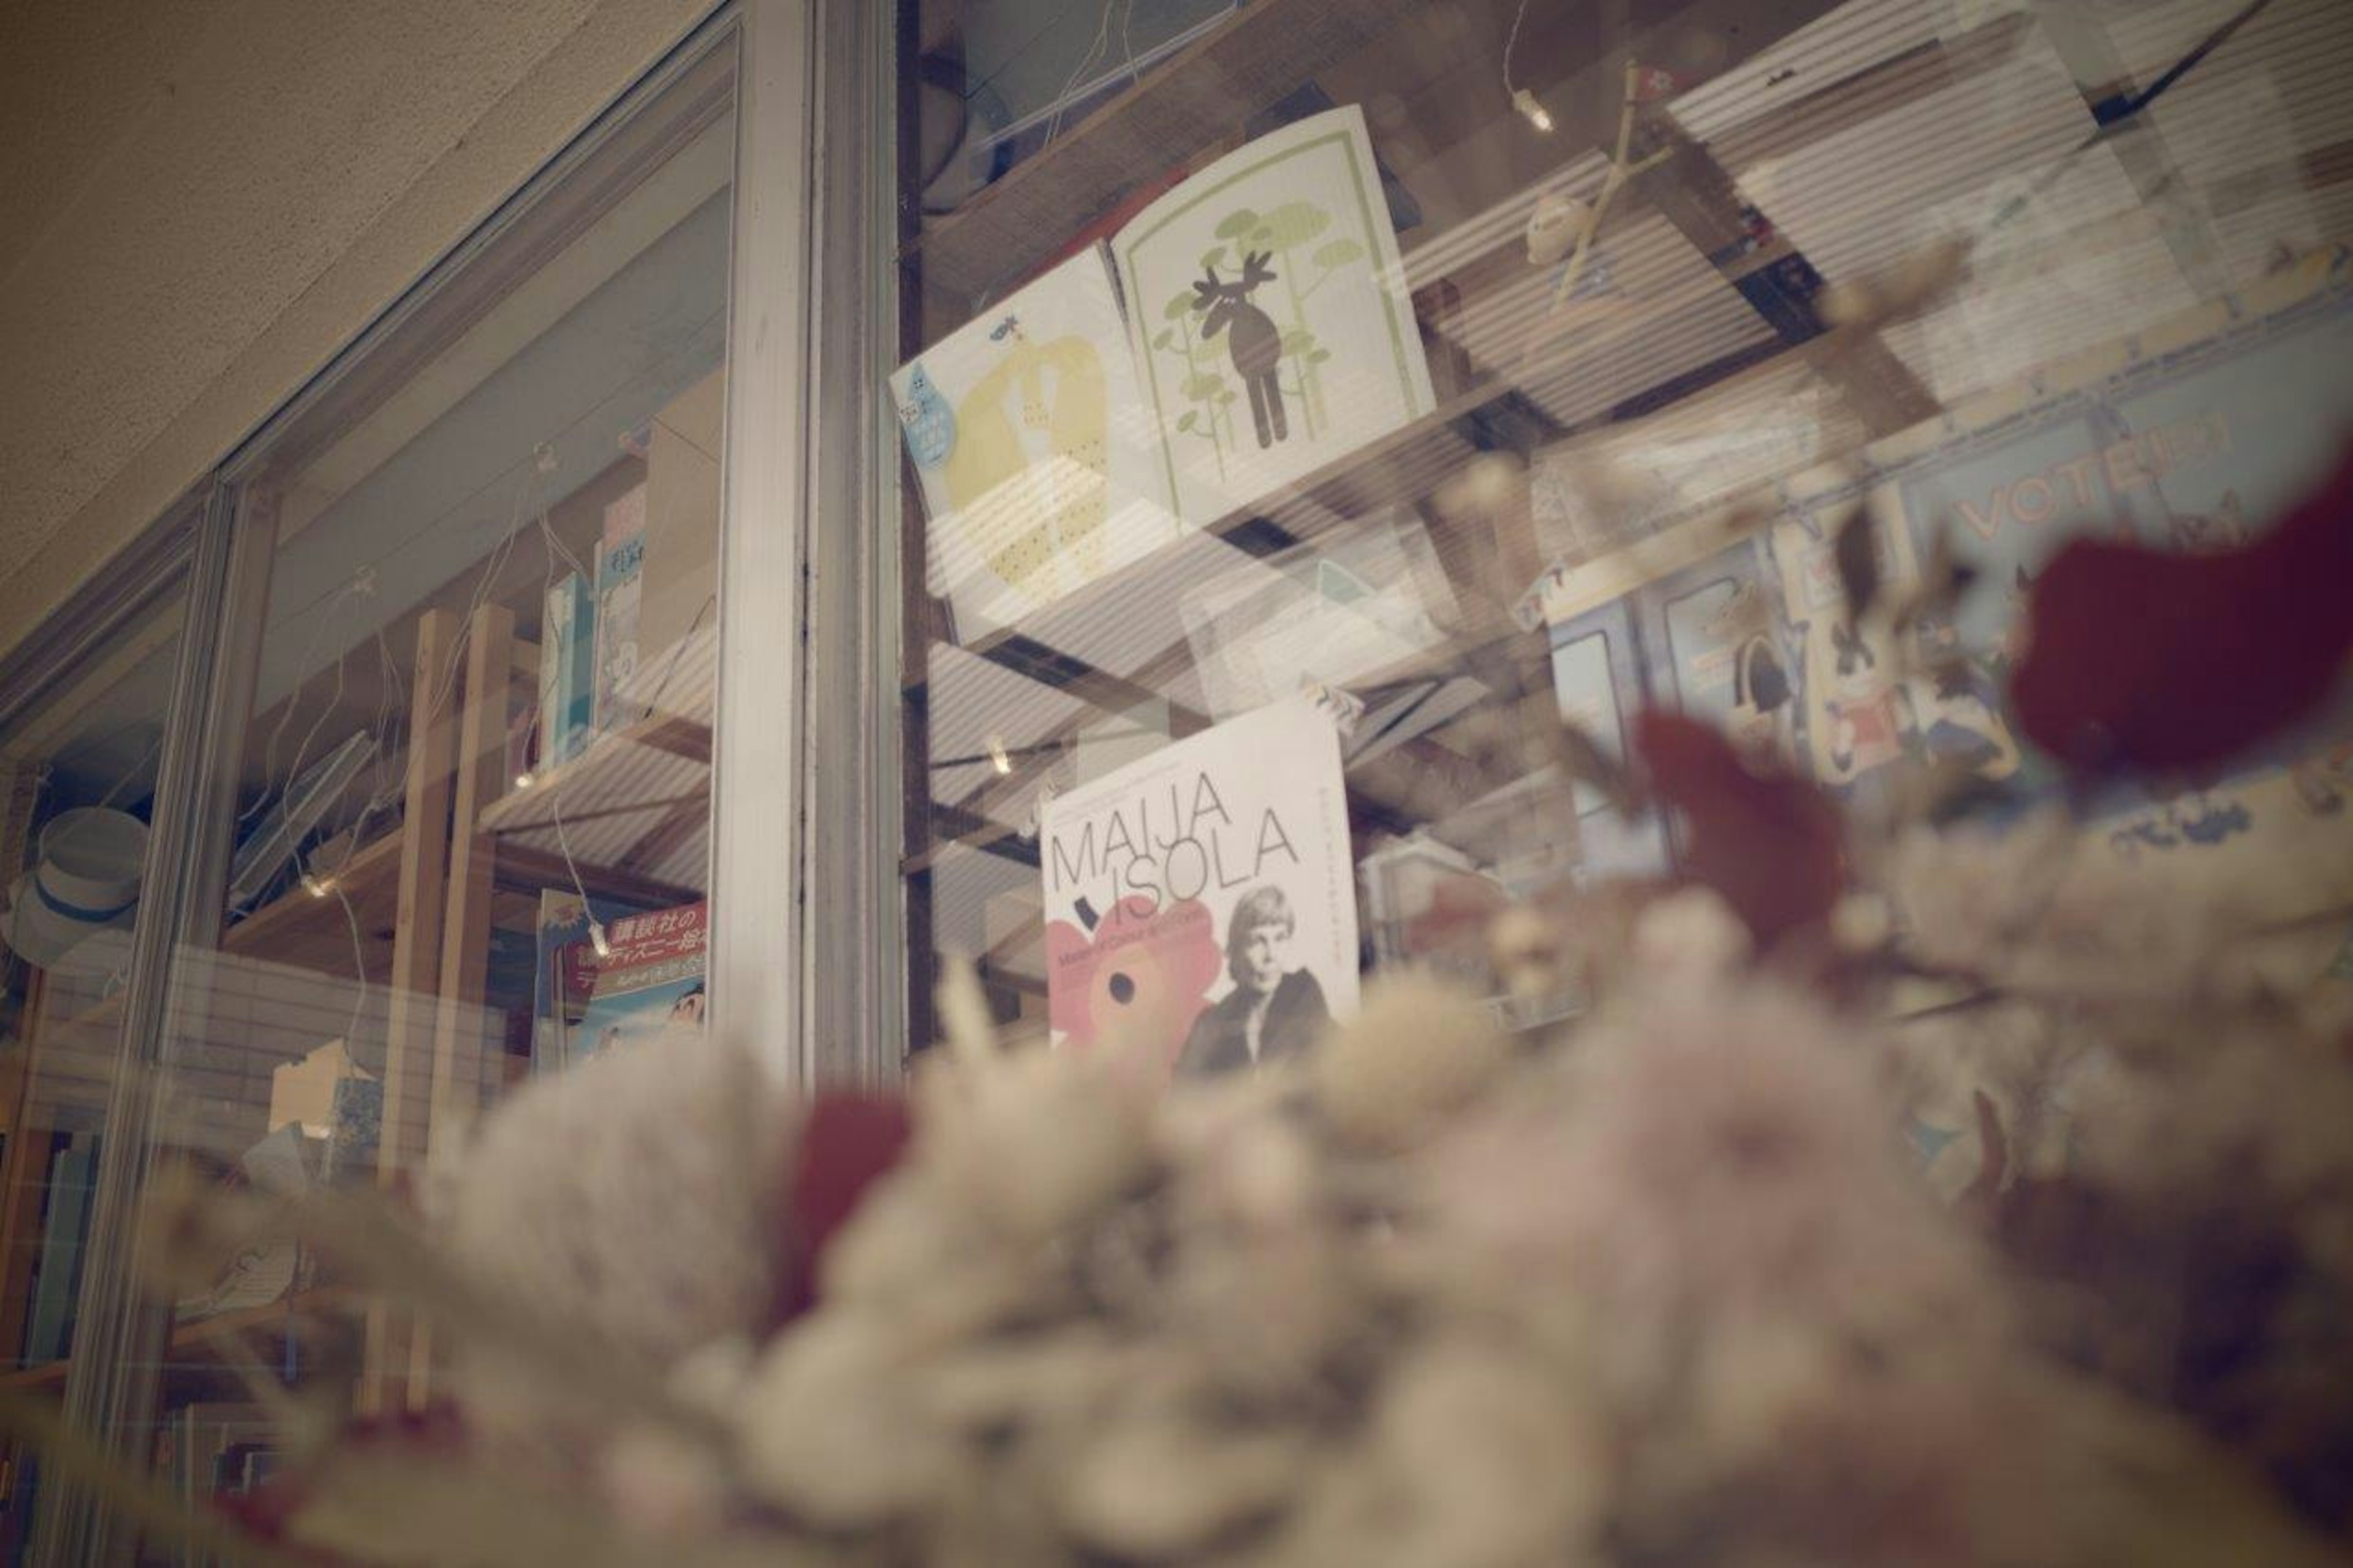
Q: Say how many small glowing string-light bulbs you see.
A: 5